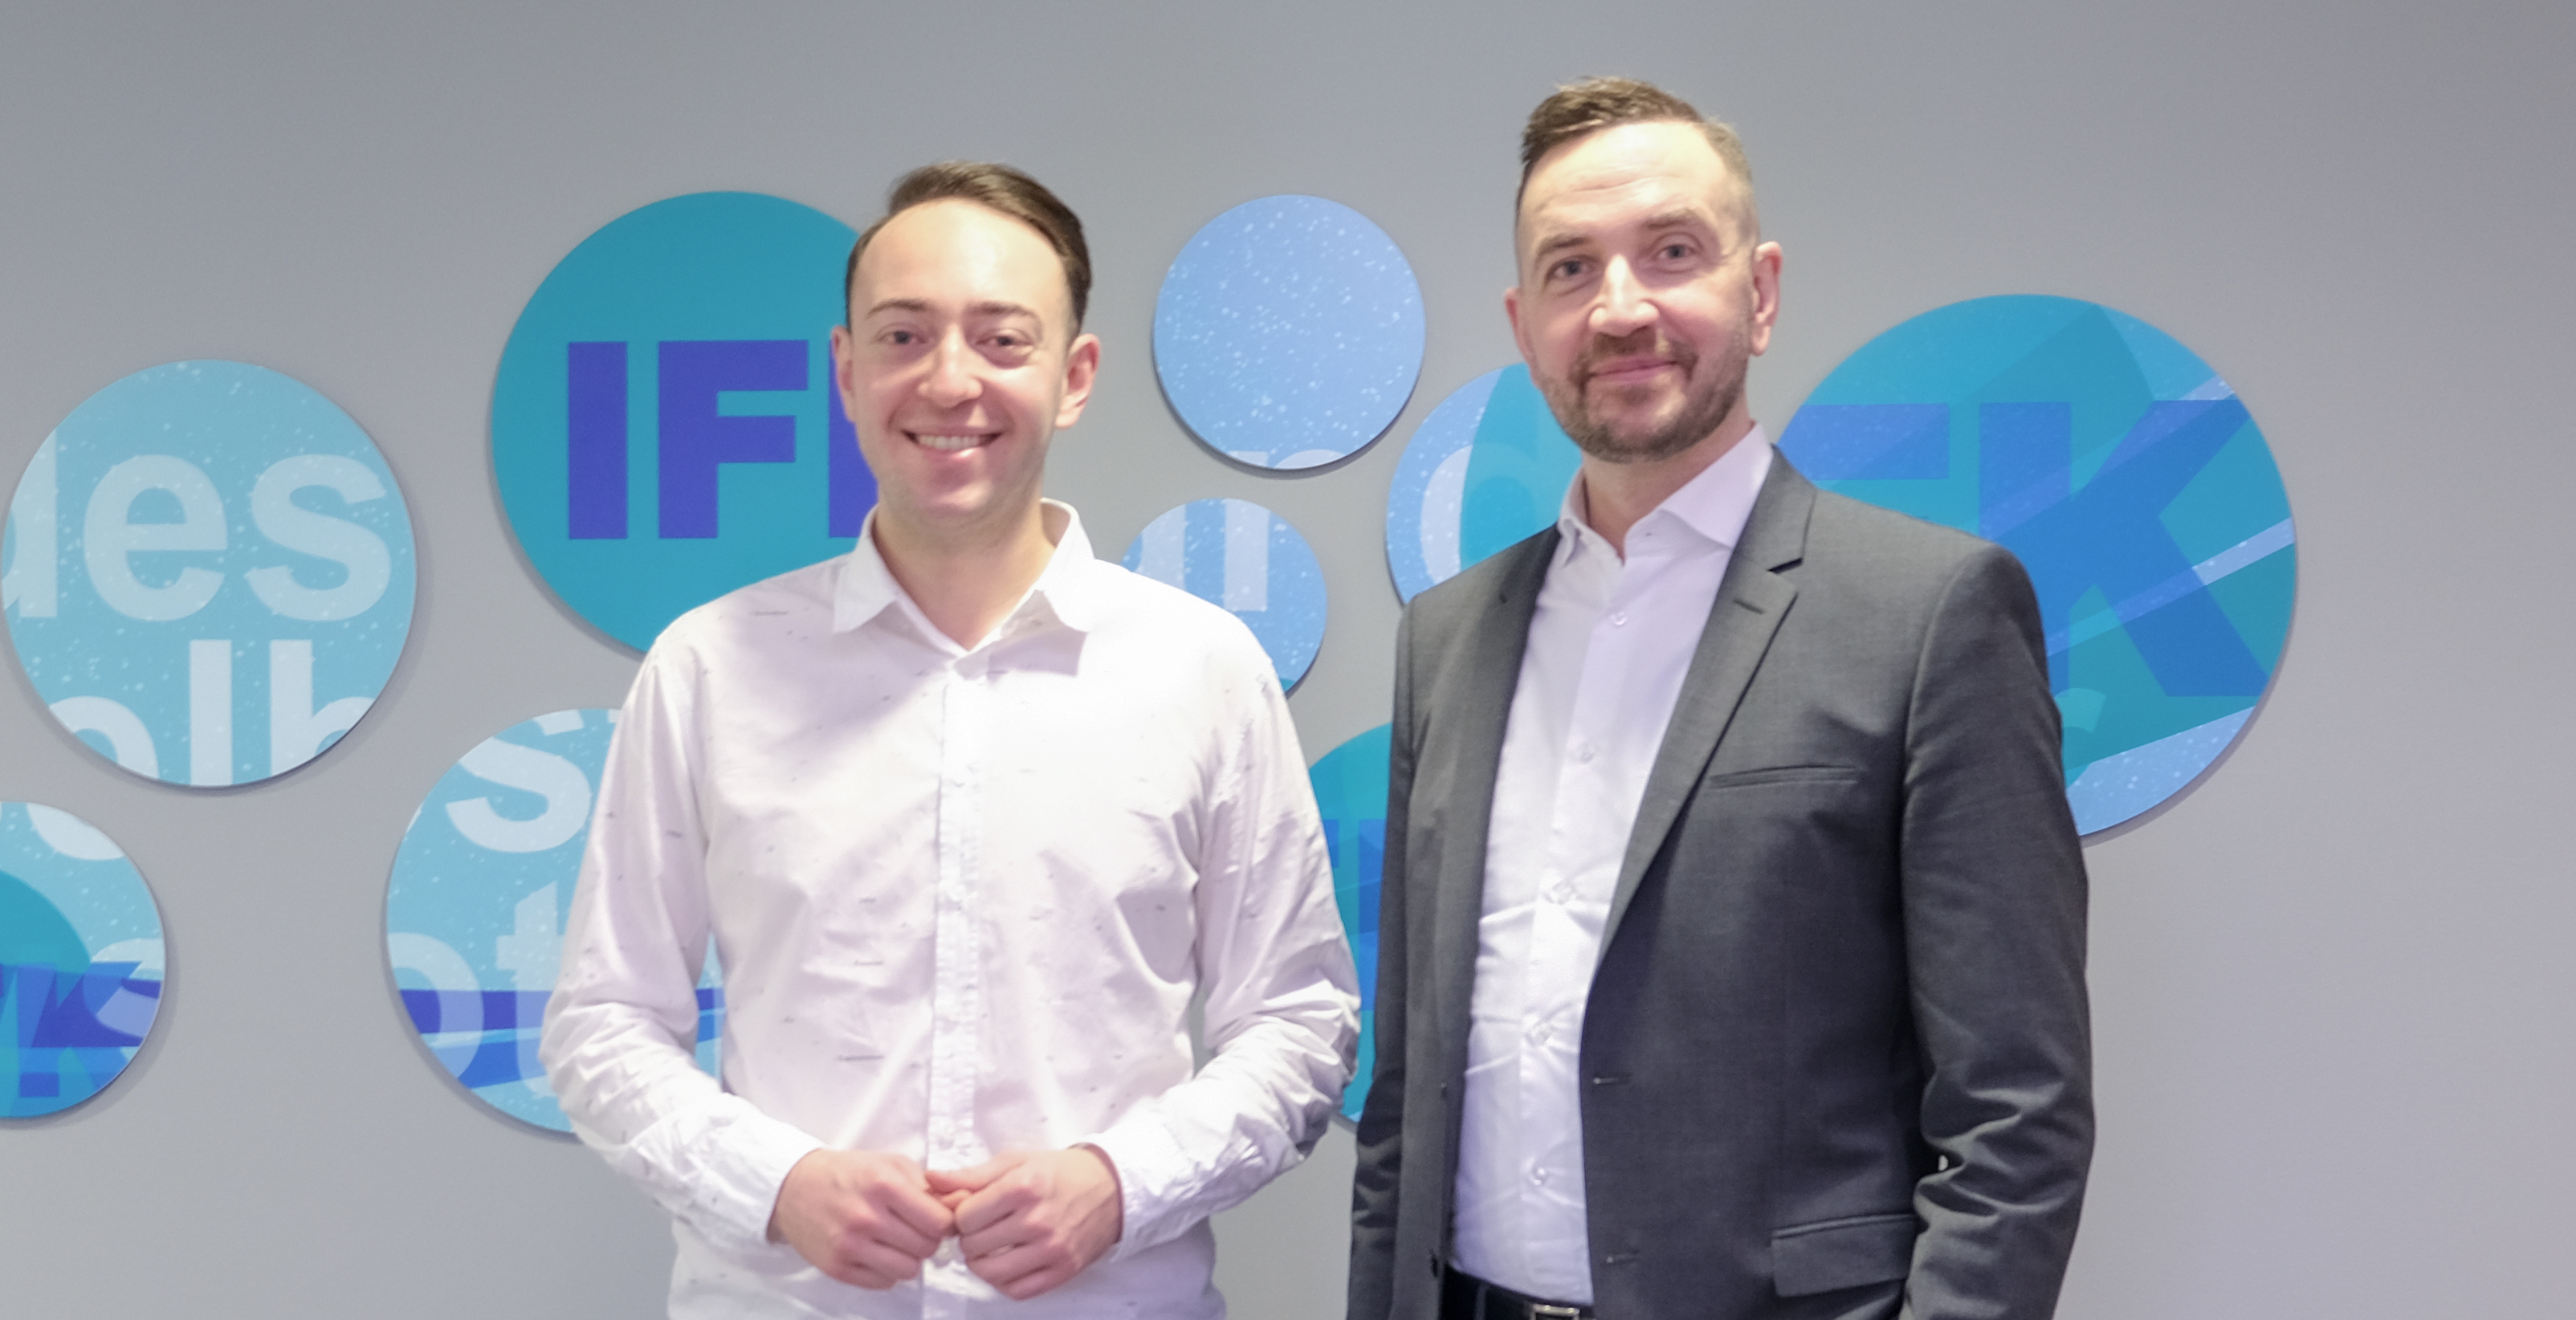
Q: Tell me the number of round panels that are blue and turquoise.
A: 9